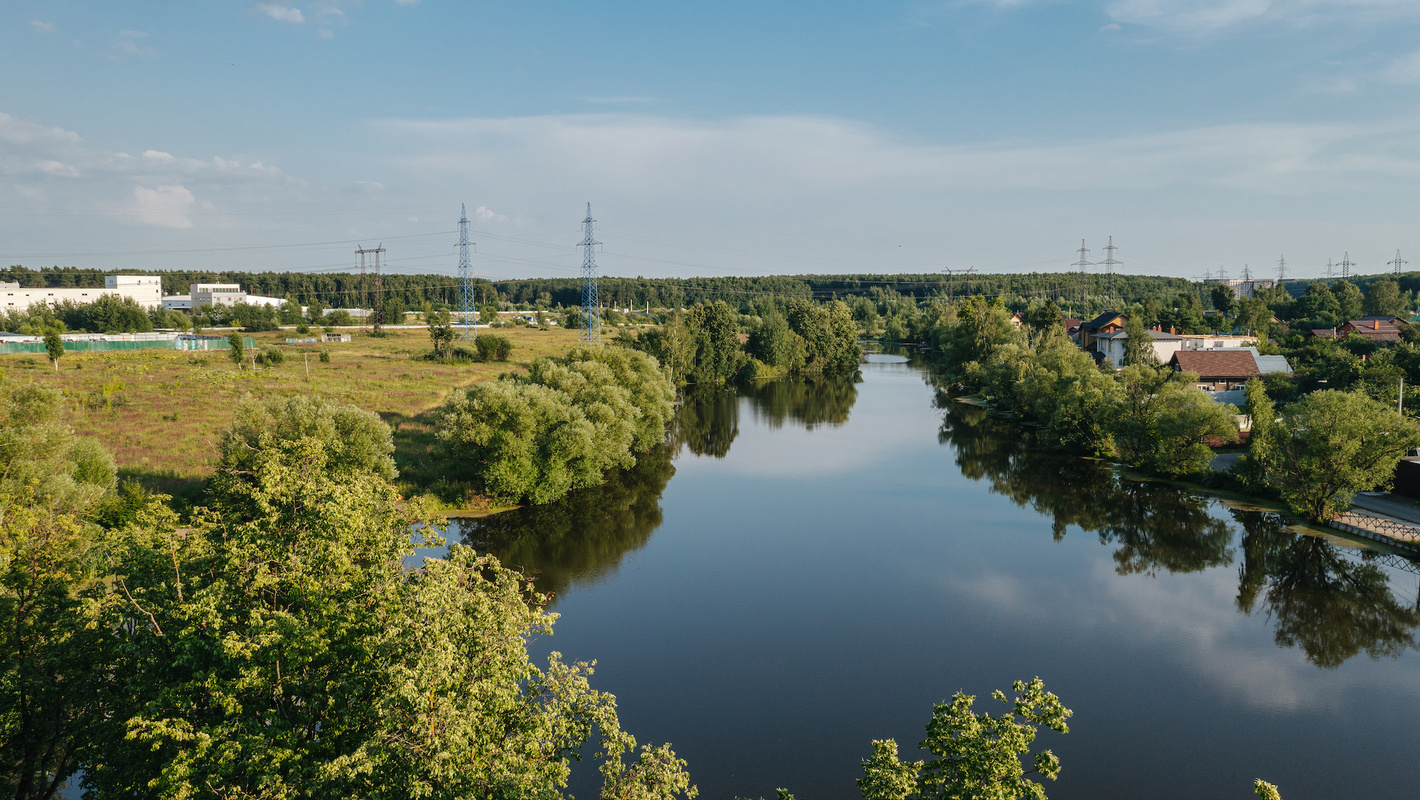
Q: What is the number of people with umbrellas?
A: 0